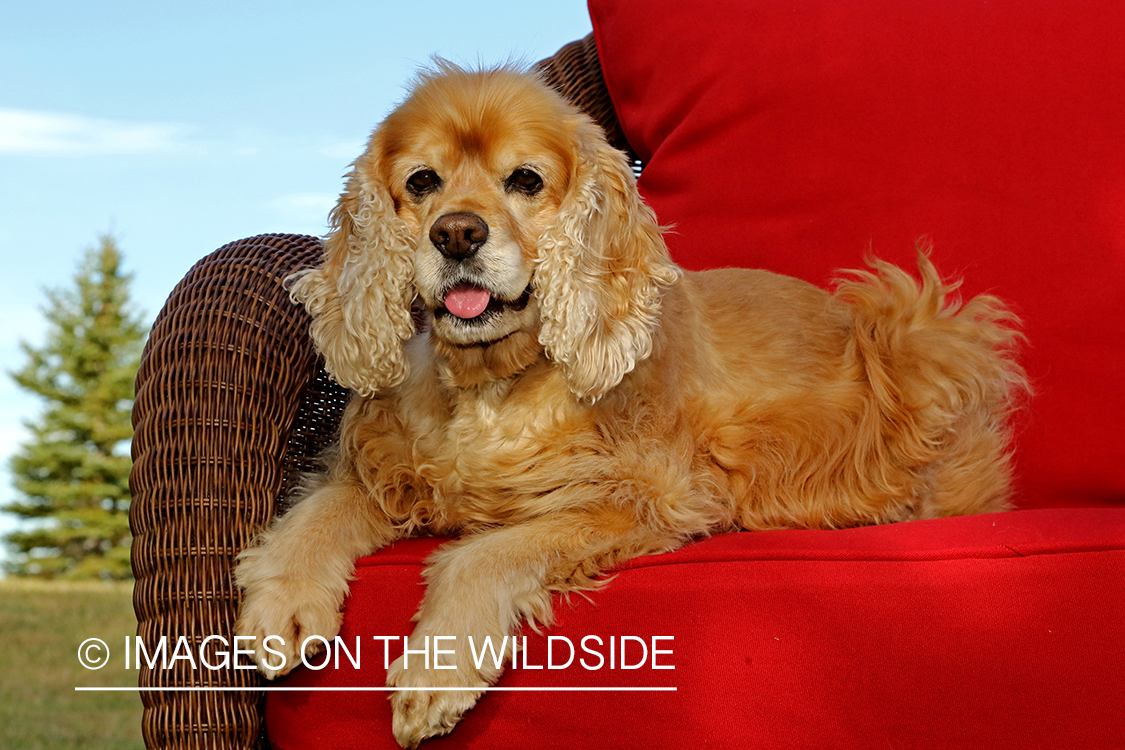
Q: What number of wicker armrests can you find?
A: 1